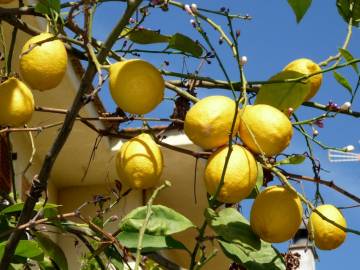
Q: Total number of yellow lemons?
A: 10